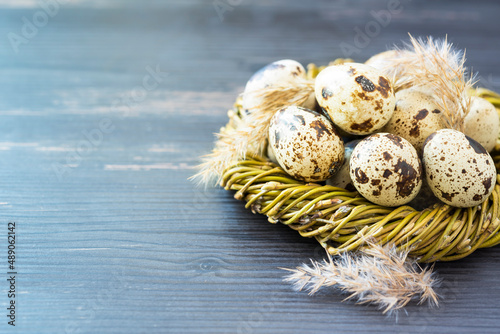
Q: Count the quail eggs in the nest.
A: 9